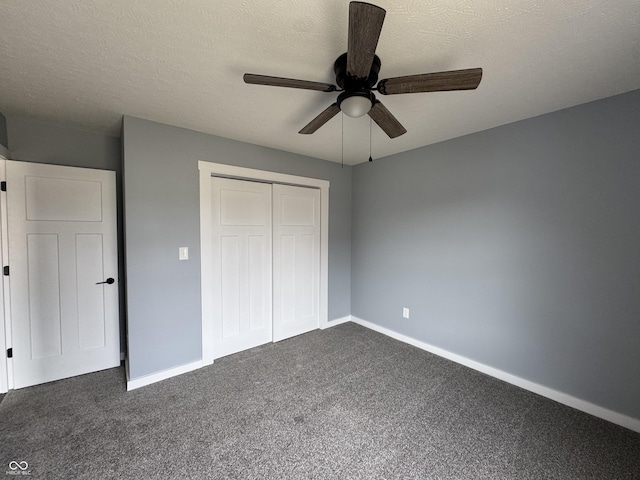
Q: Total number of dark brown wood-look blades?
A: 5